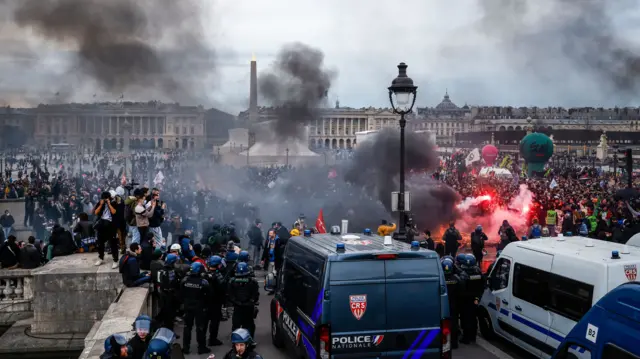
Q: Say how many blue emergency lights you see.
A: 7